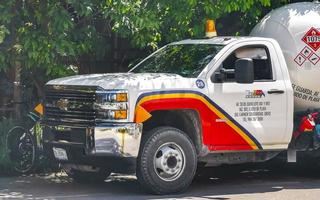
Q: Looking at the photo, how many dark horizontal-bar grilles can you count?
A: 1